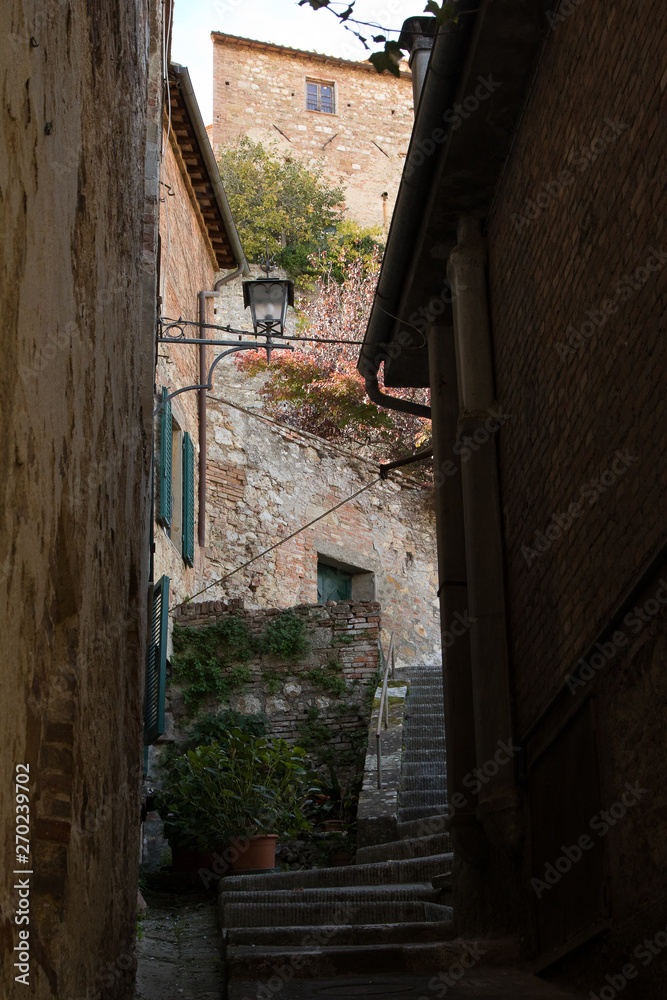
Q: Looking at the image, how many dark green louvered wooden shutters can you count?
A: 3